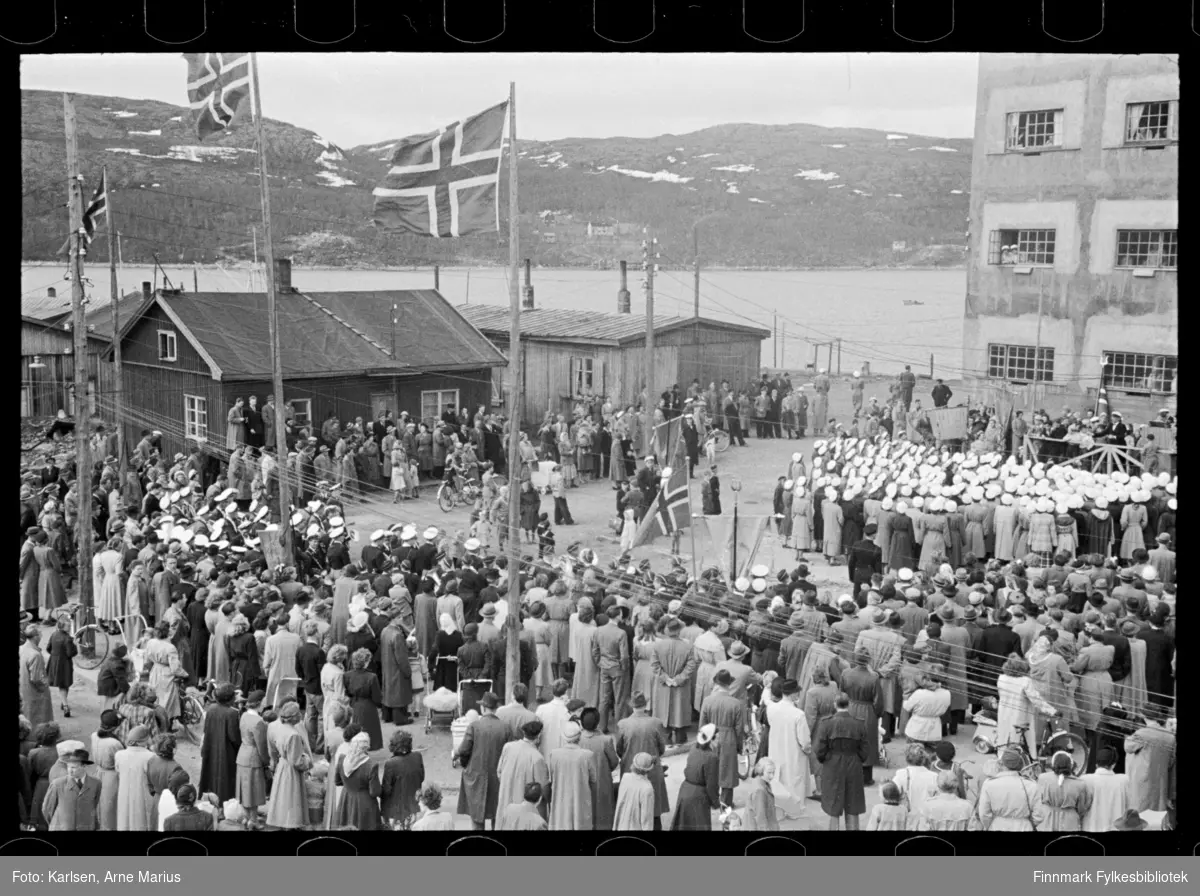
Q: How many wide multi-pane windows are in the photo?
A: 6